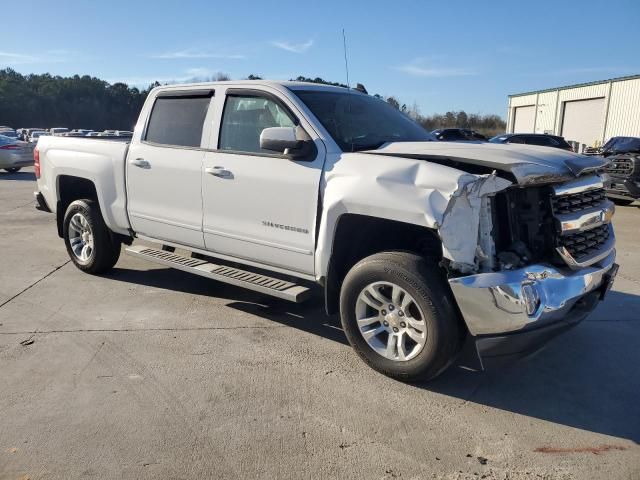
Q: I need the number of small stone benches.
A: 0